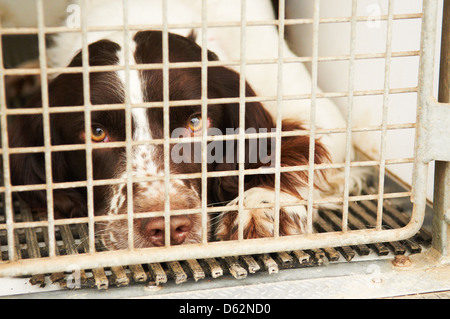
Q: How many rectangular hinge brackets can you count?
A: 1